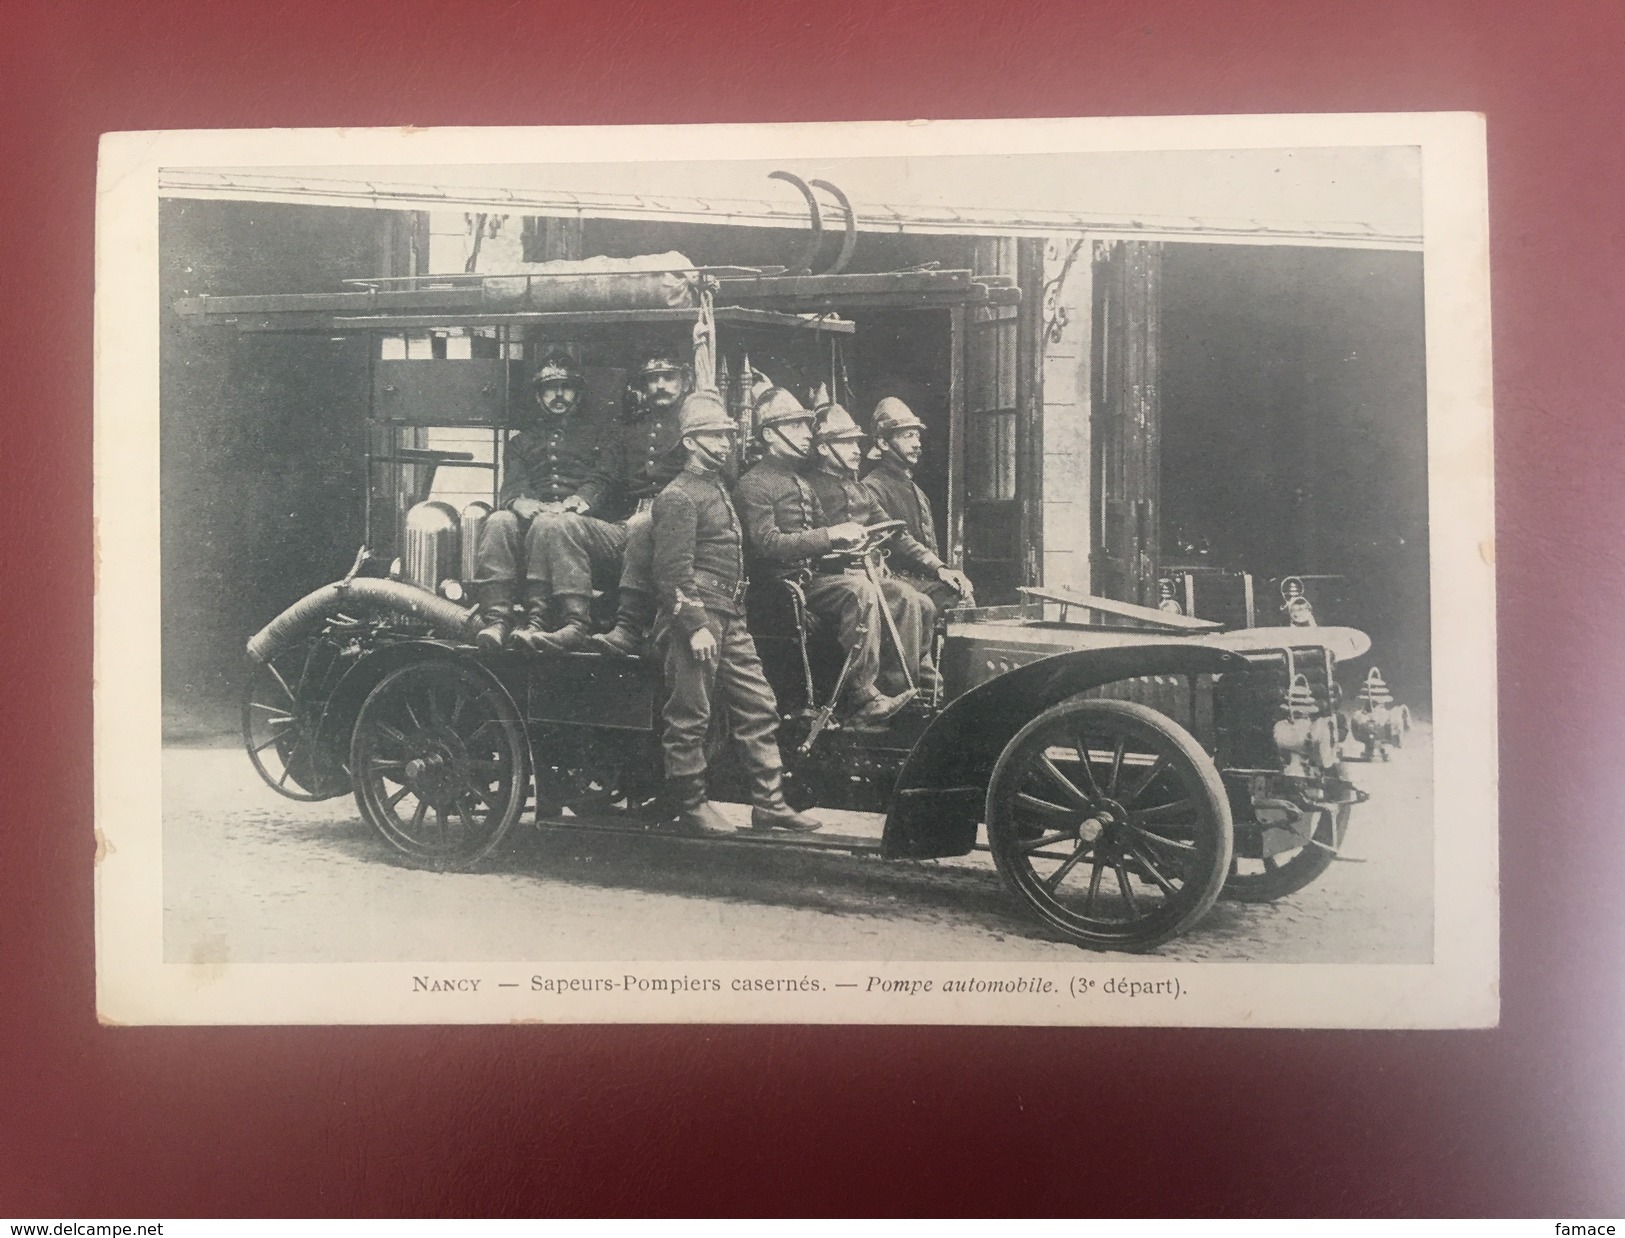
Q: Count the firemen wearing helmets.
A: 6